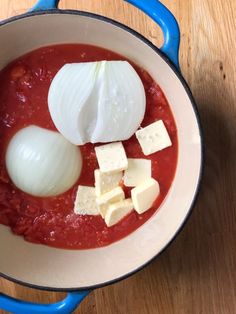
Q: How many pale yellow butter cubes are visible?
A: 8